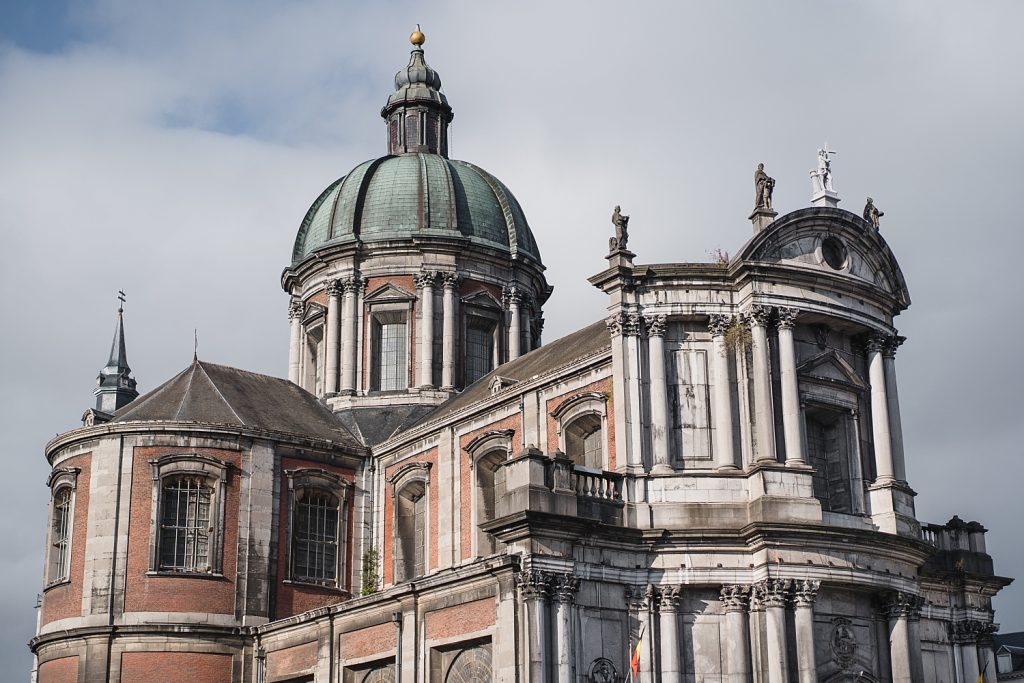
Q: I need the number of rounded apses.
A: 1